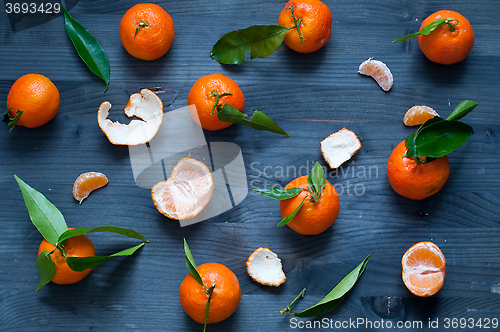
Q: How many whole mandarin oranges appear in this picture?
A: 9